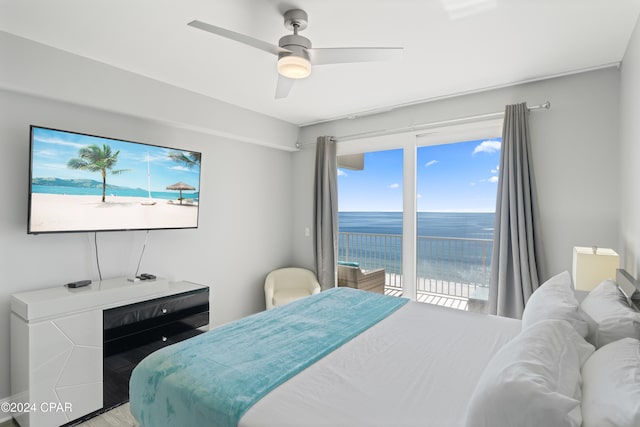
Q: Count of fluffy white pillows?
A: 4